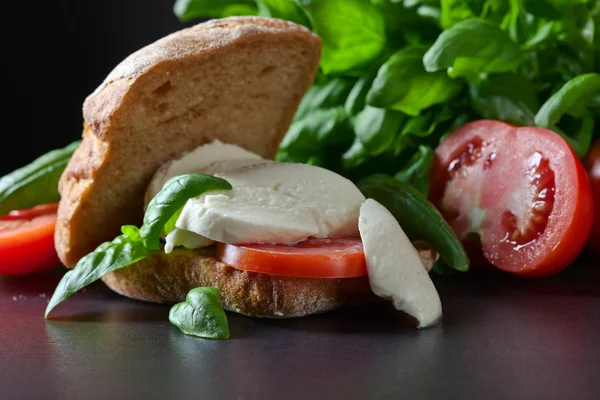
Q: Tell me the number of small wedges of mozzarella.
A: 1